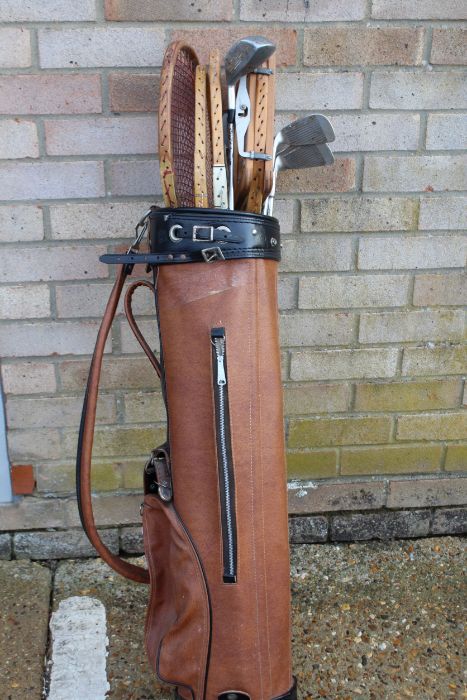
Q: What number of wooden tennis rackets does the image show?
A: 4